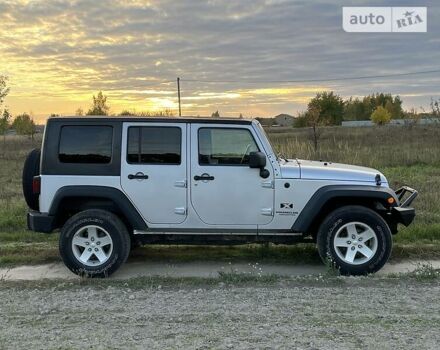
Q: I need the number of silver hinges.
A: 4